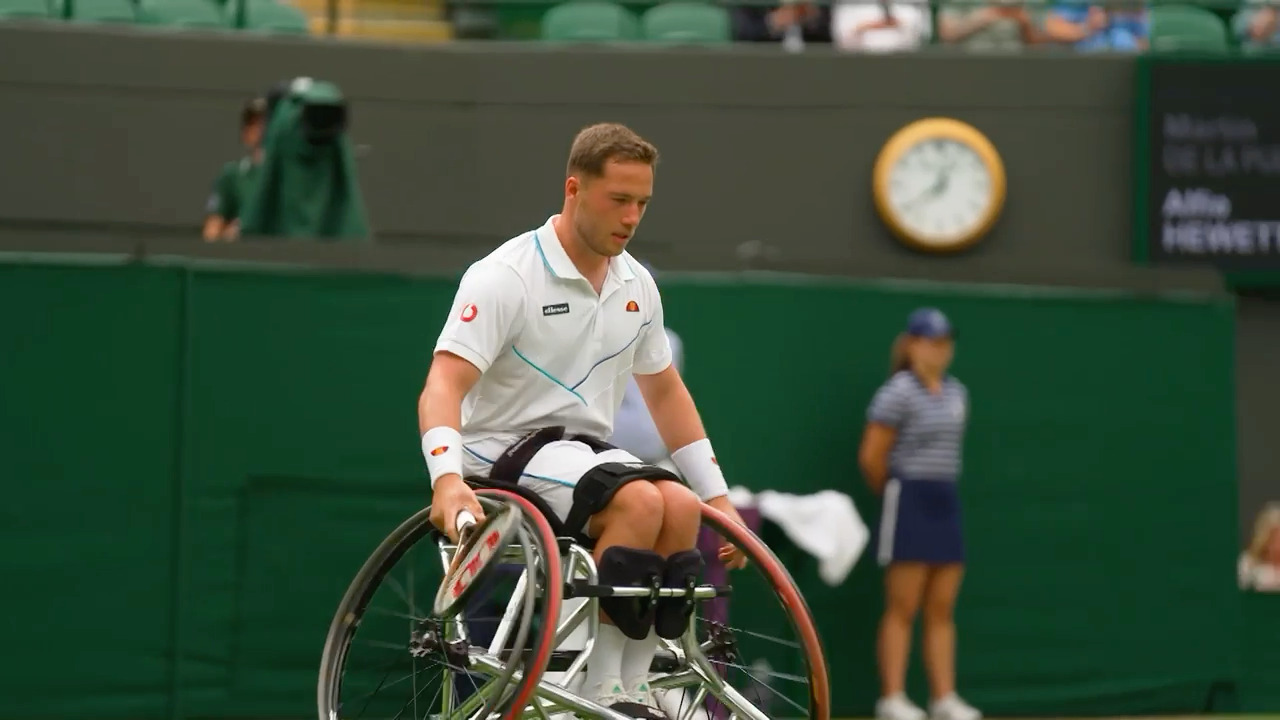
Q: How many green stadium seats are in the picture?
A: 7